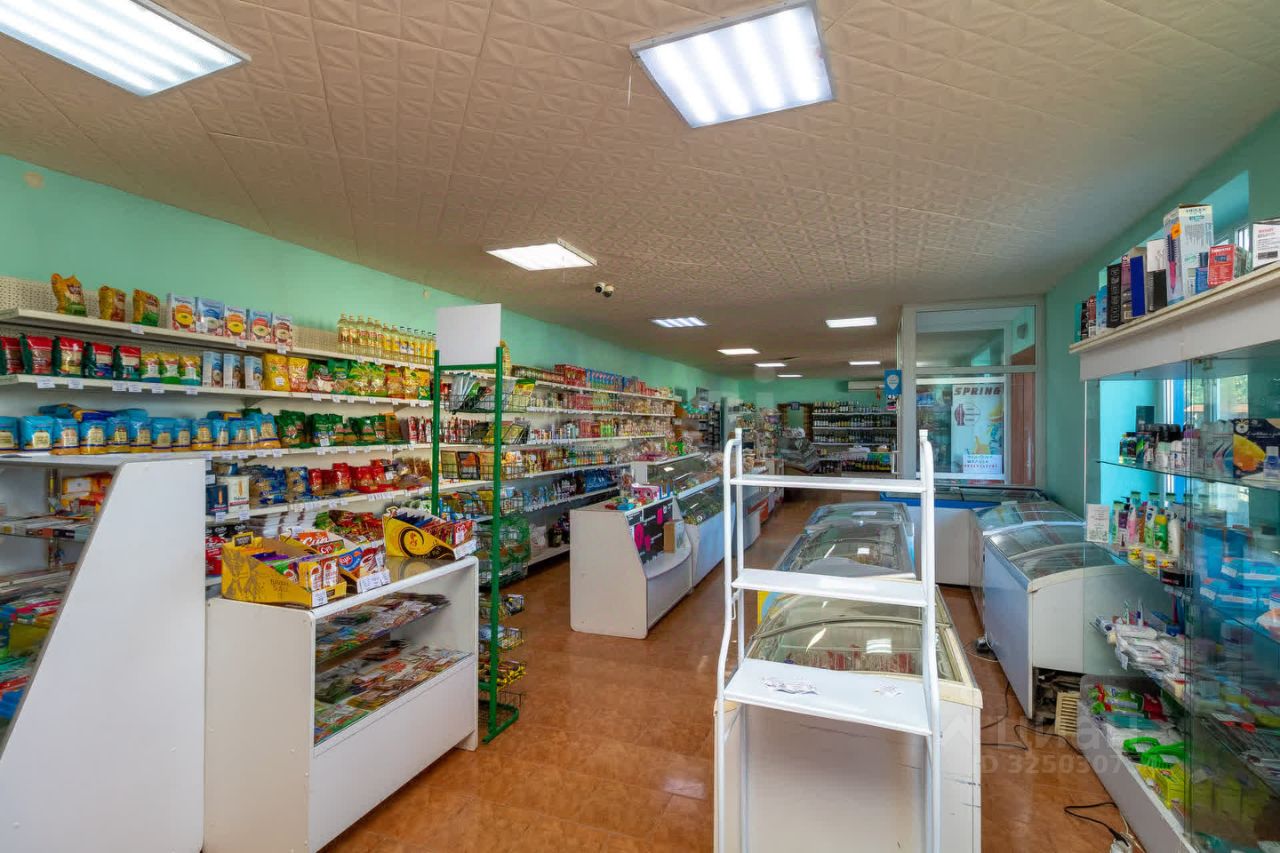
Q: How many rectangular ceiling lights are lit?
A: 9